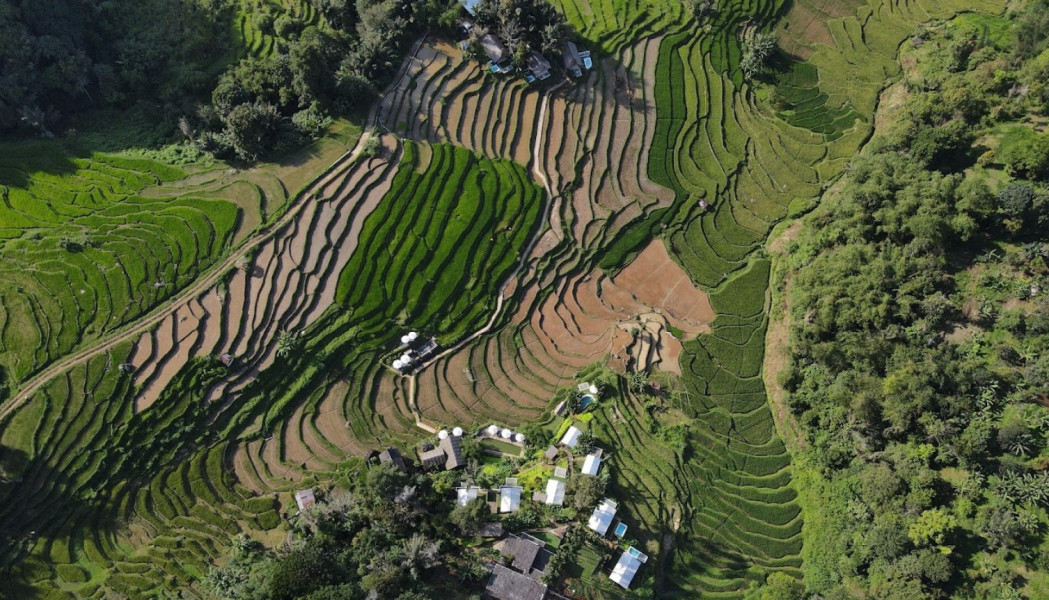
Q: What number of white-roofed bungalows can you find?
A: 7